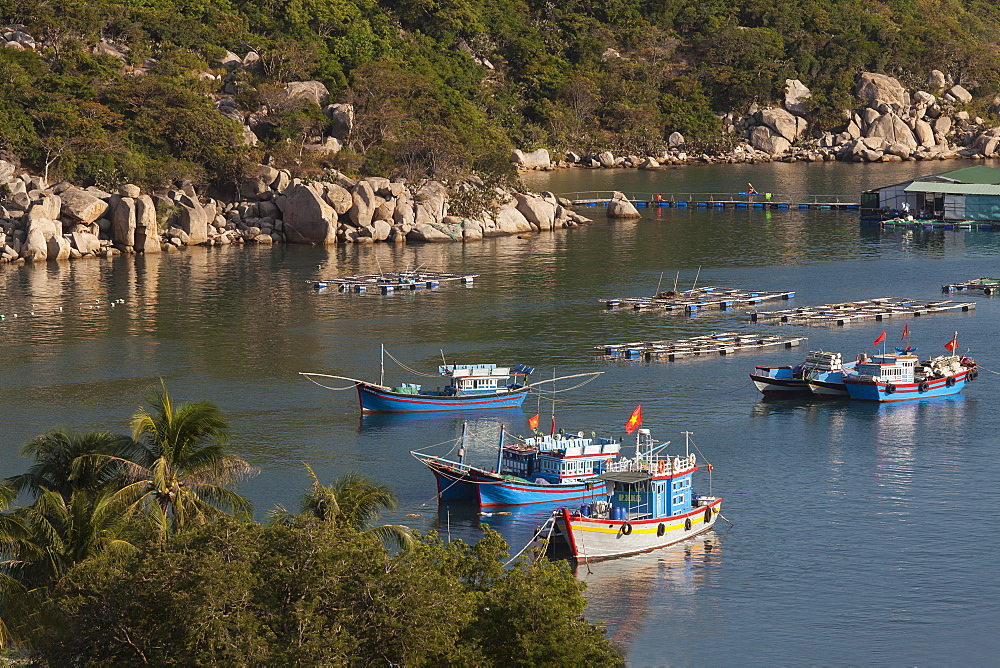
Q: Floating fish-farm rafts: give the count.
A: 5